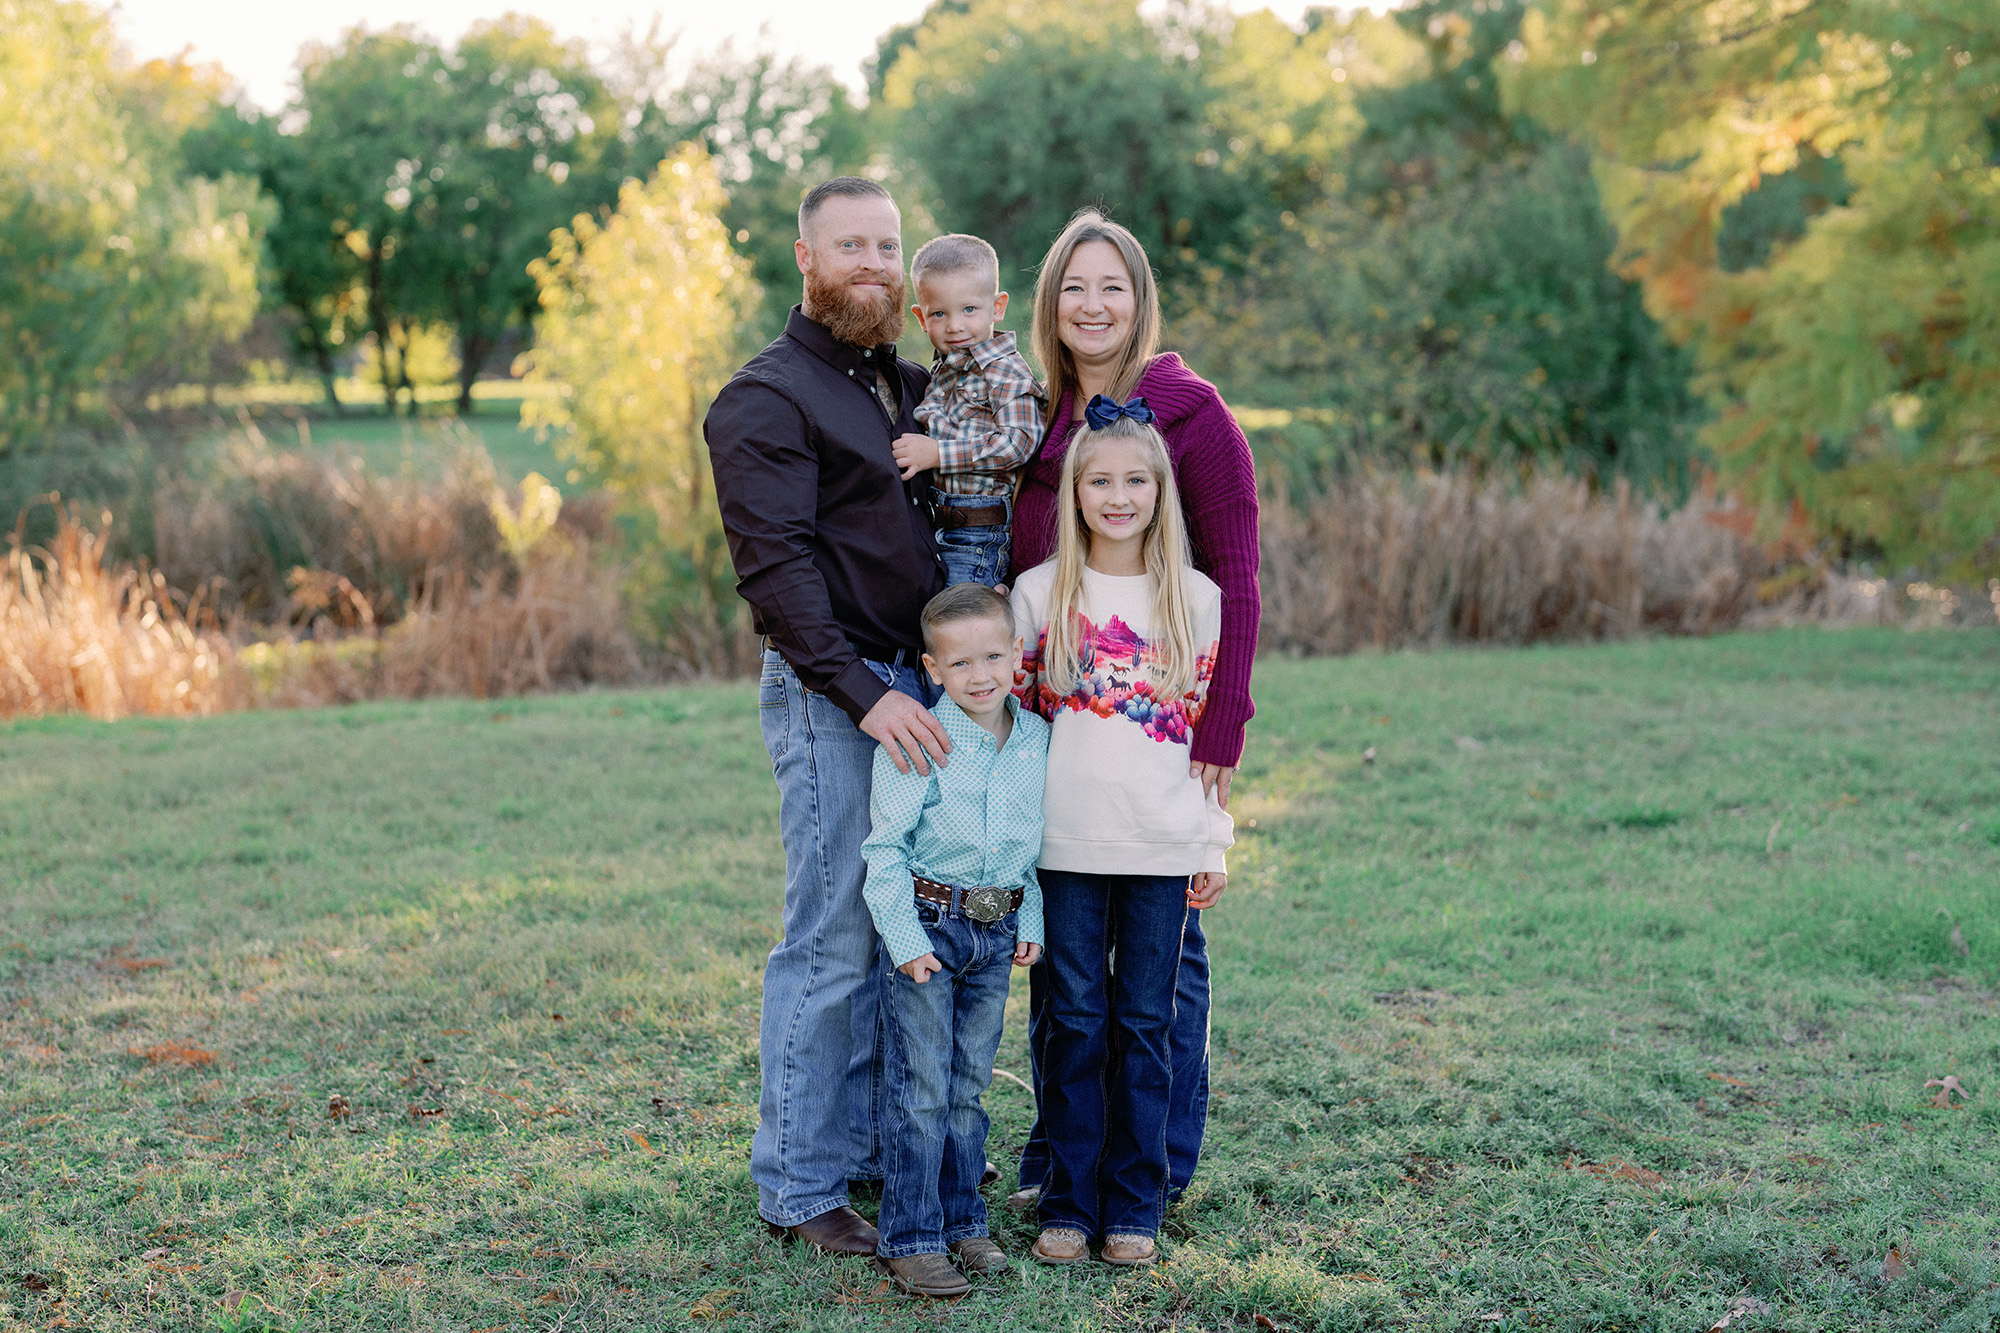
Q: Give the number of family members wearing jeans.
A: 5